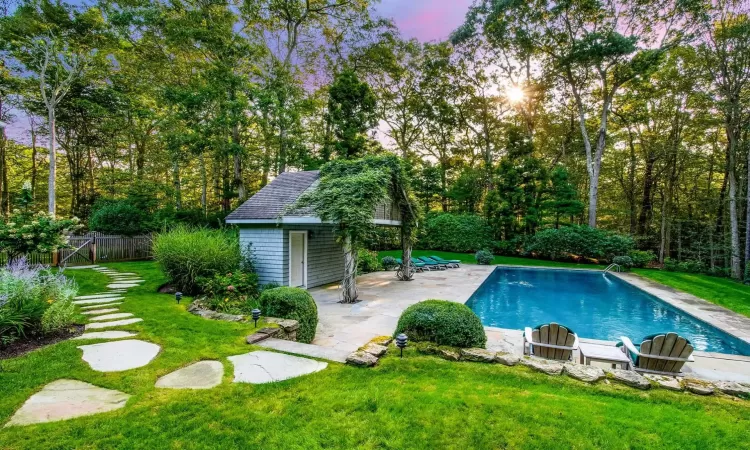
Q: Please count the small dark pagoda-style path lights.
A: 3